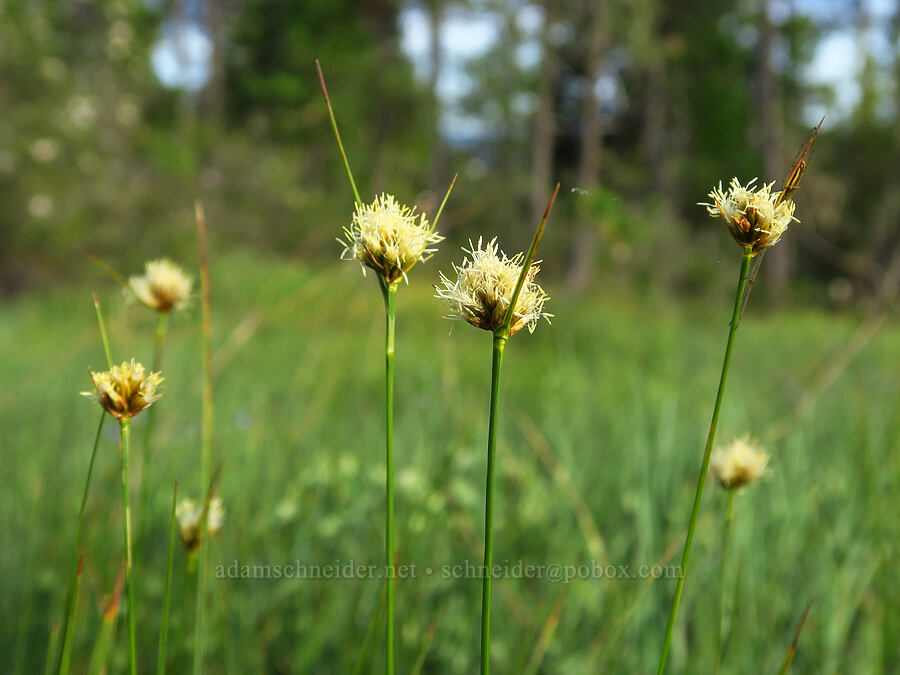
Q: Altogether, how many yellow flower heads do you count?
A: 7